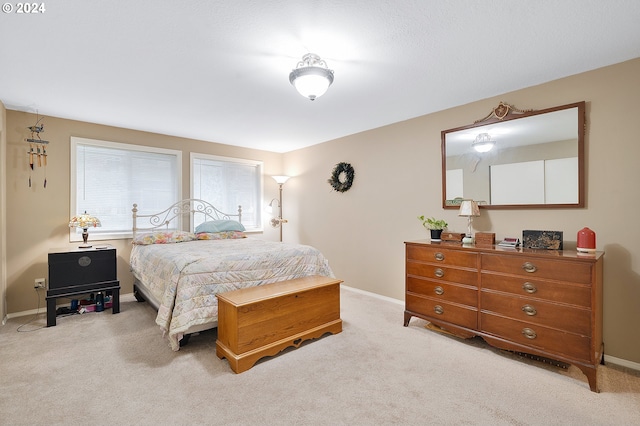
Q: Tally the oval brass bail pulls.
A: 8